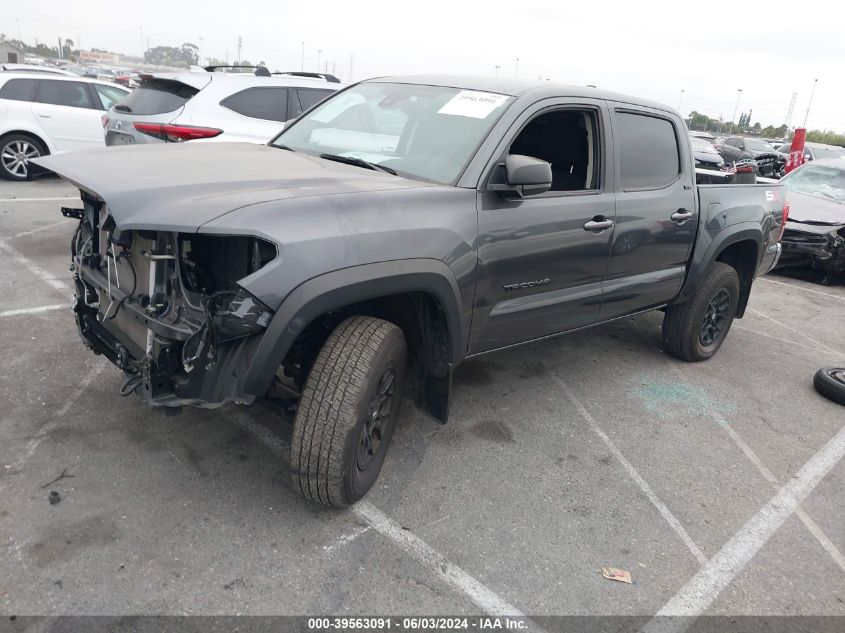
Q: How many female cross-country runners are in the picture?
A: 0